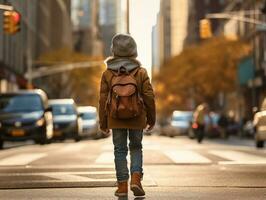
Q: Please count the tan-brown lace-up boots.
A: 2